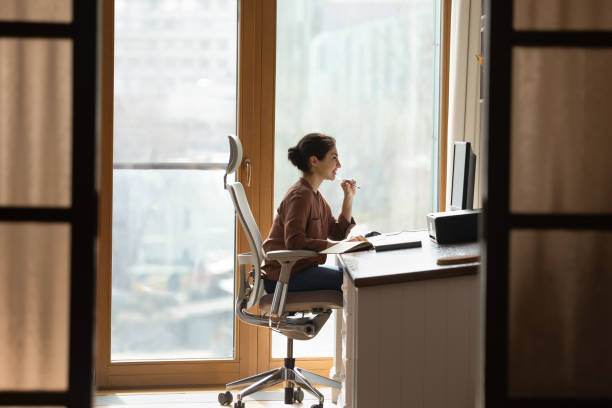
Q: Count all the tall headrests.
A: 1